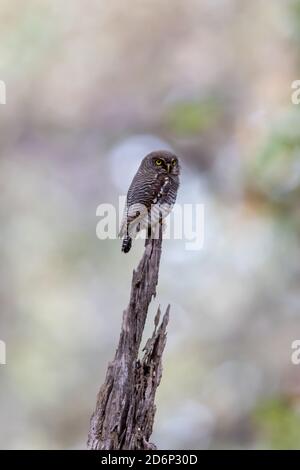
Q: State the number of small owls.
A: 1